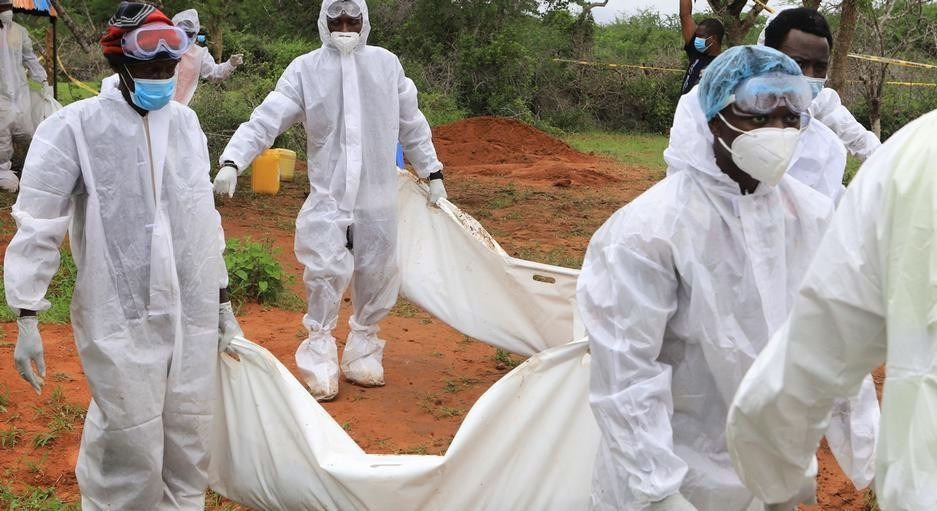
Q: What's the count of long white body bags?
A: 2